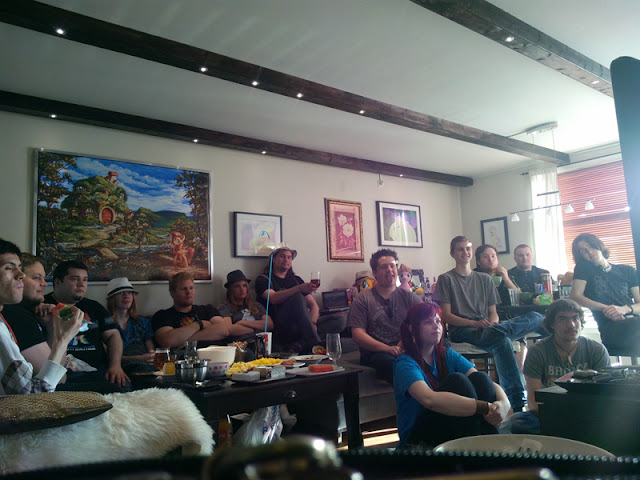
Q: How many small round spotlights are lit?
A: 11